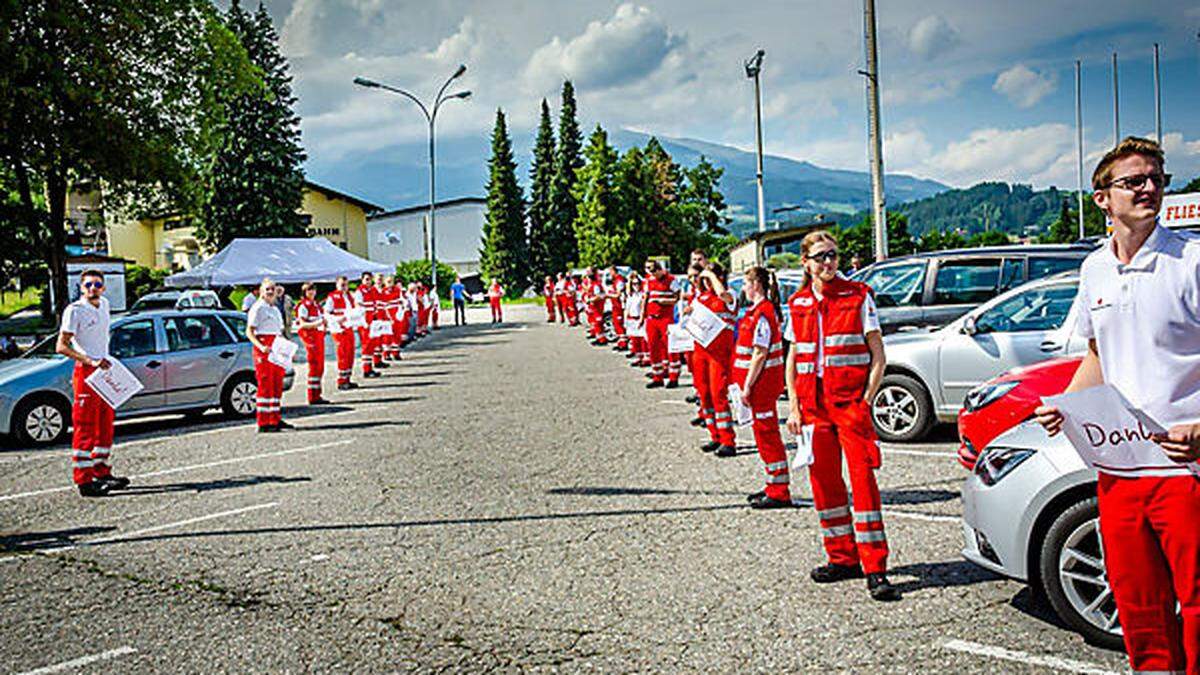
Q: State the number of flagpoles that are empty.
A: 3